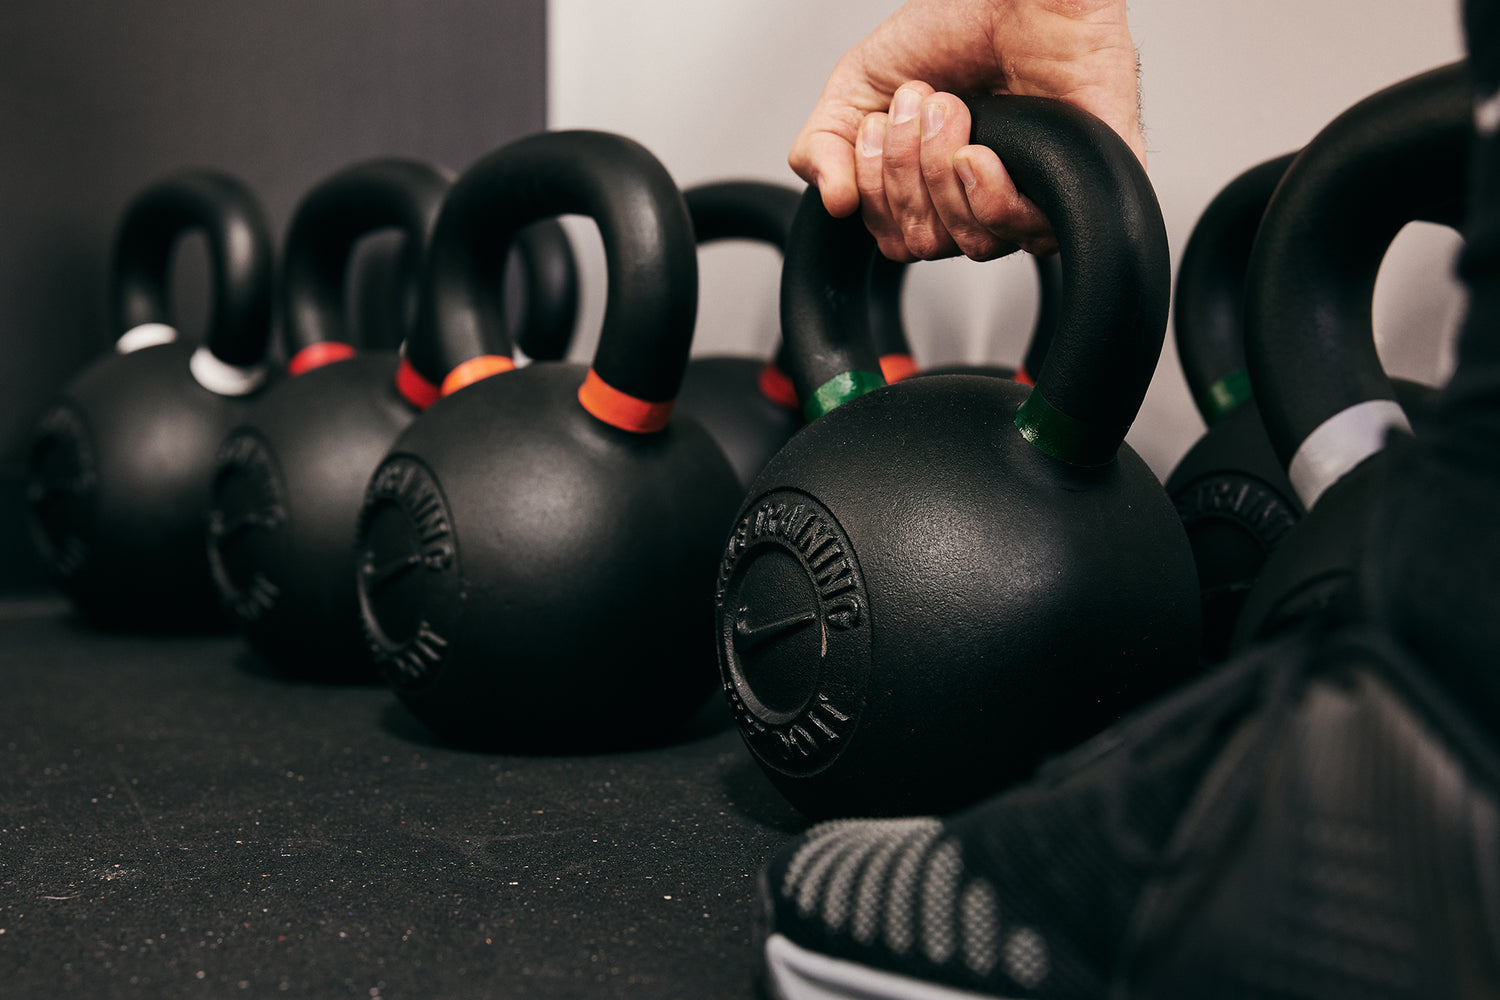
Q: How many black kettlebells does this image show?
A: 9